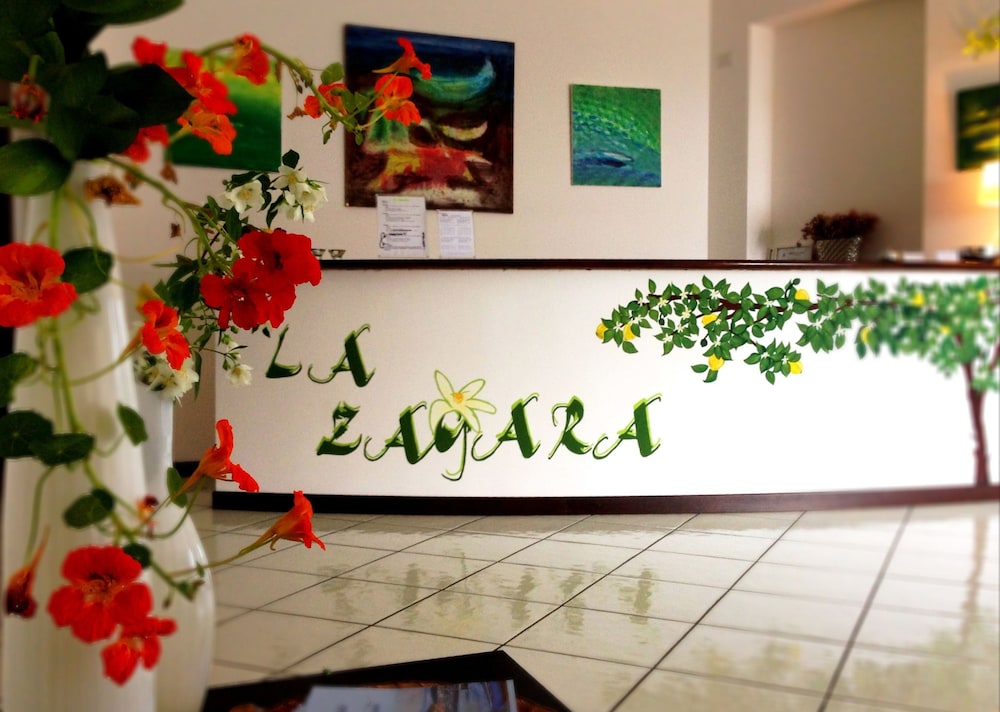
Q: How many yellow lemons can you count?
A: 10